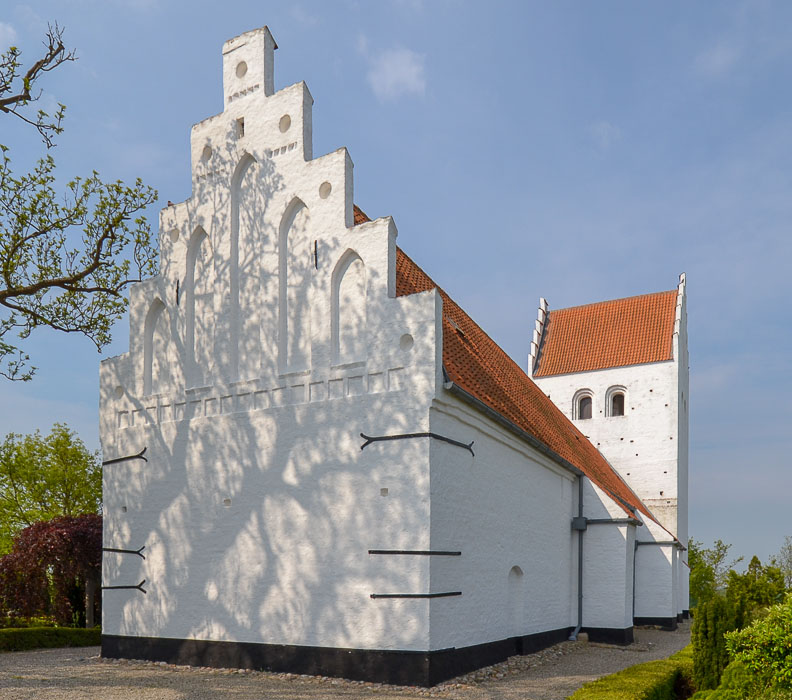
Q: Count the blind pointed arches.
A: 5